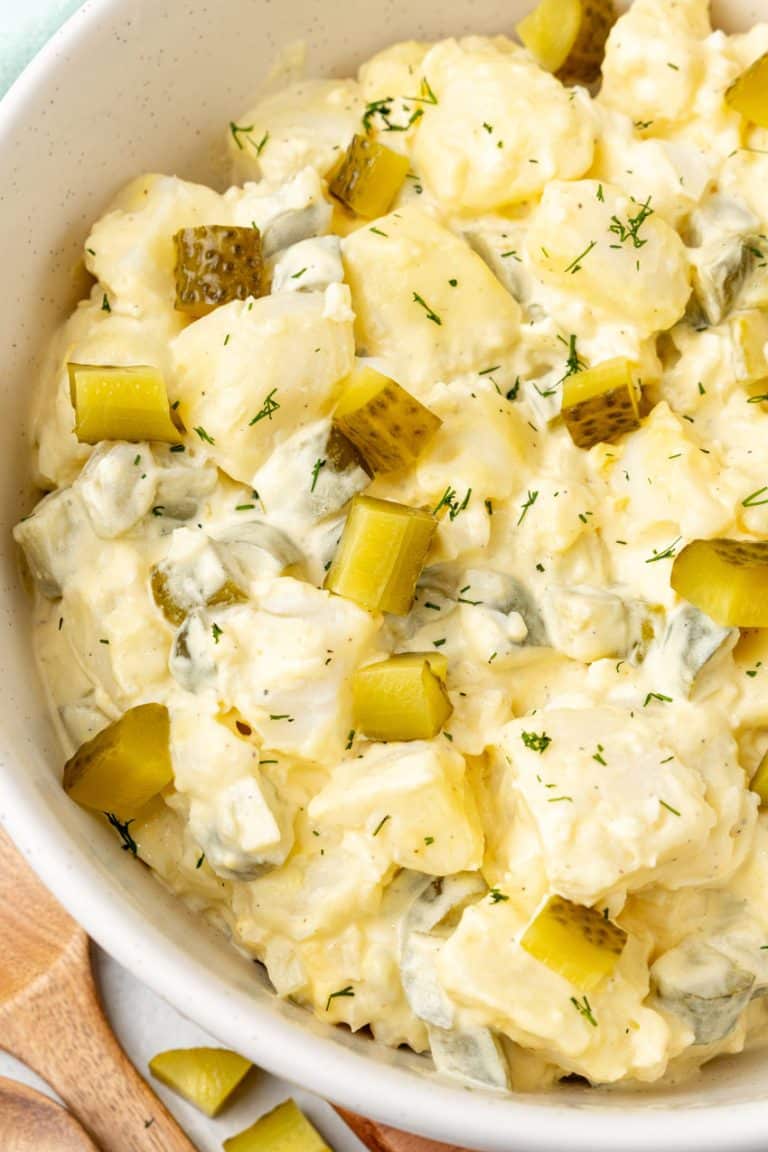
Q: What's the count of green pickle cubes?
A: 15